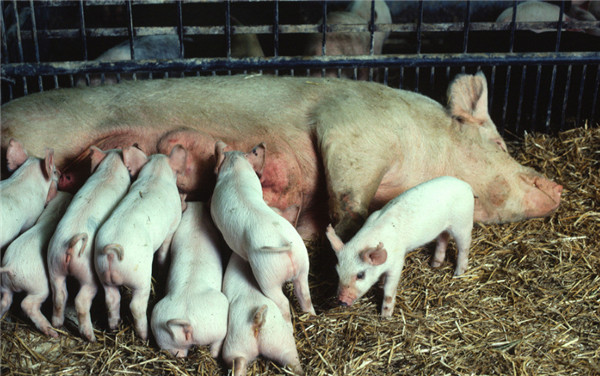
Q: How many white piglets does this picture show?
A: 8